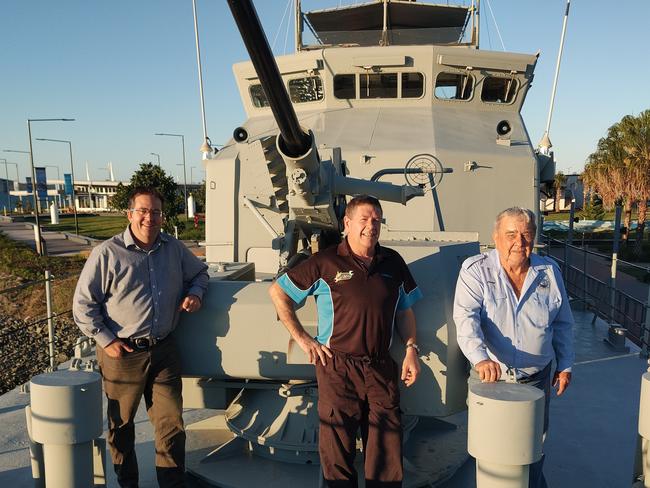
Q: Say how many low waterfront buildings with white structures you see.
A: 1